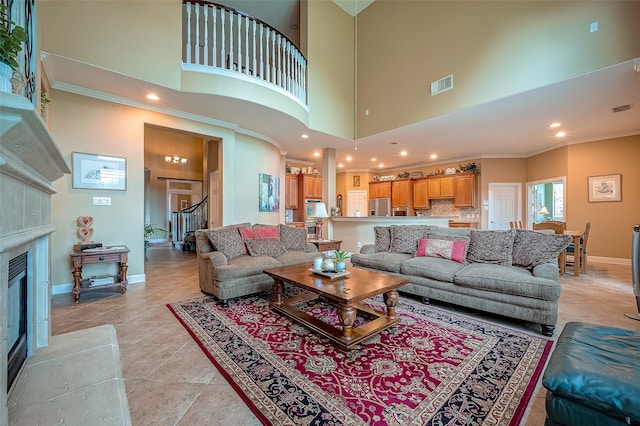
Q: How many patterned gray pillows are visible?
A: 7